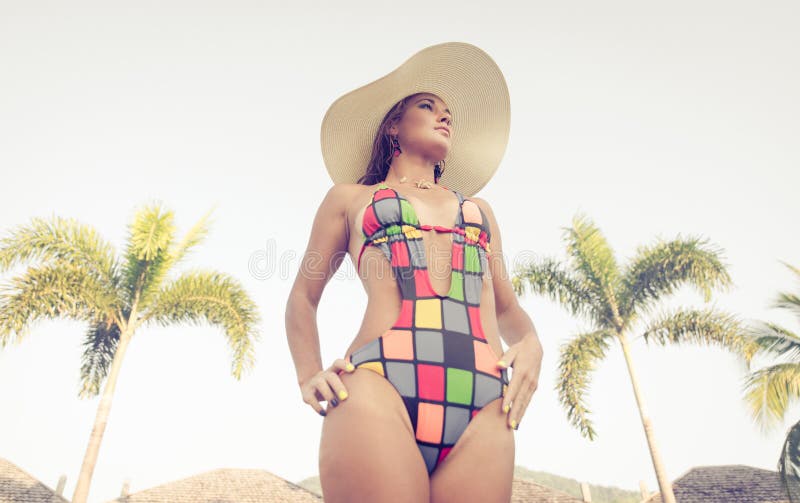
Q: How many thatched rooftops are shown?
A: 4